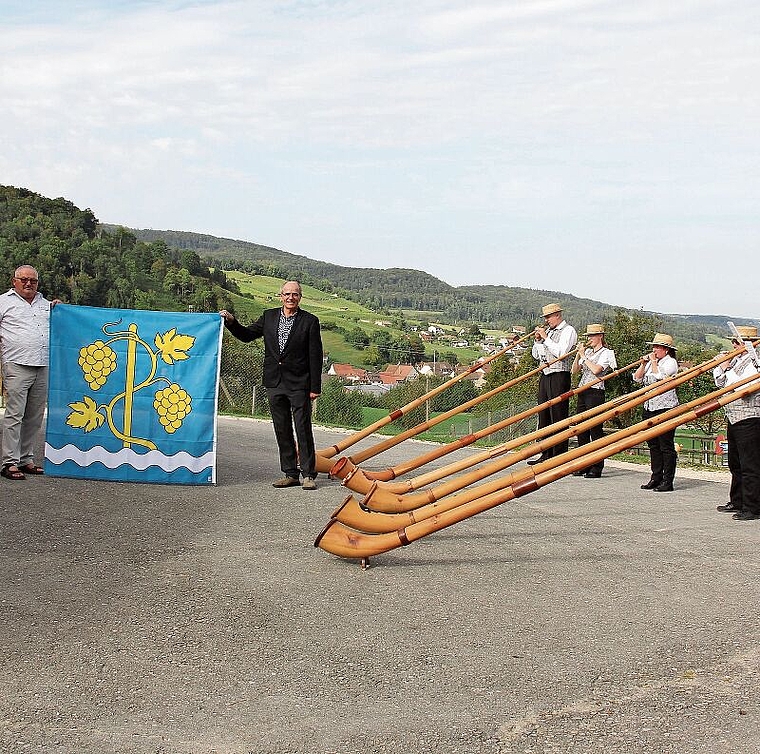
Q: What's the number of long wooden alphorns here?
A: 7